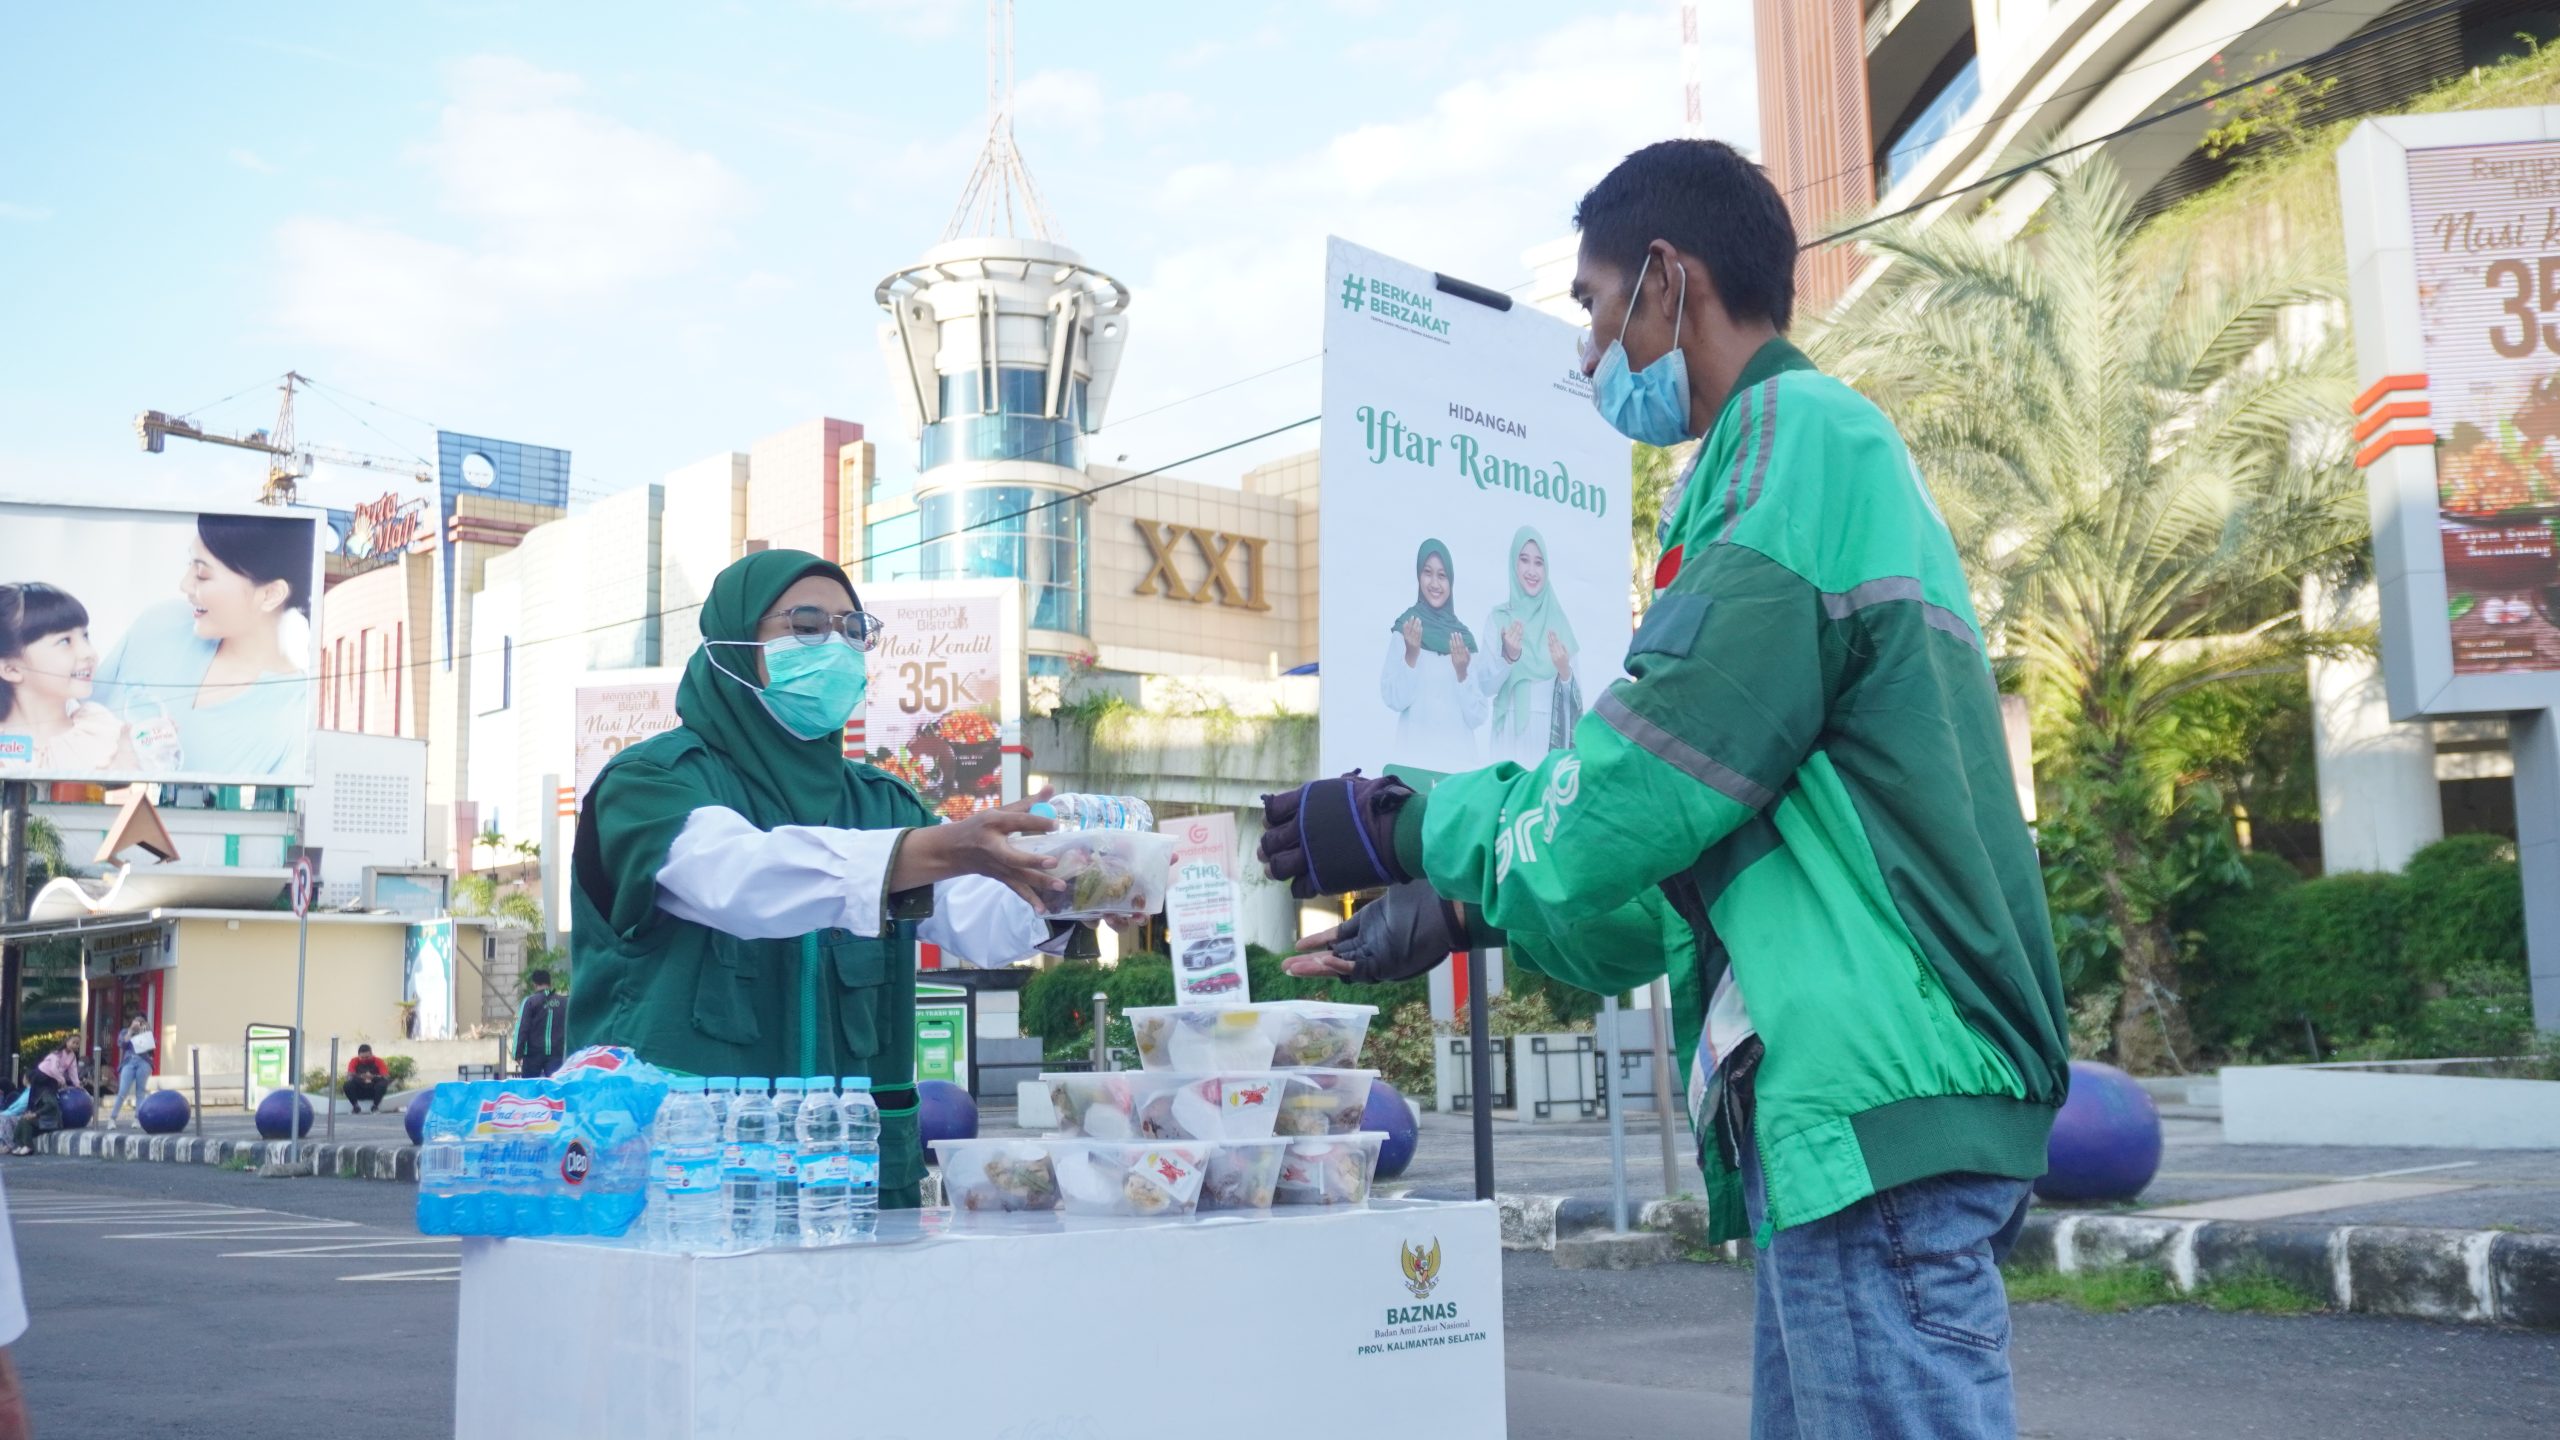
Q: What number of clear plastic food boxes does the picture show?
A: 10